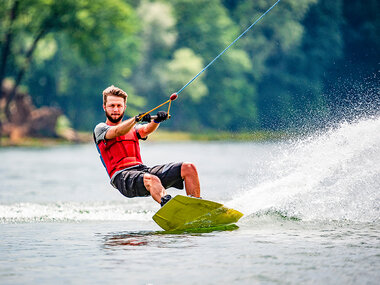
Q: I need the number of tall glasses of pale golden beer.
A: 0